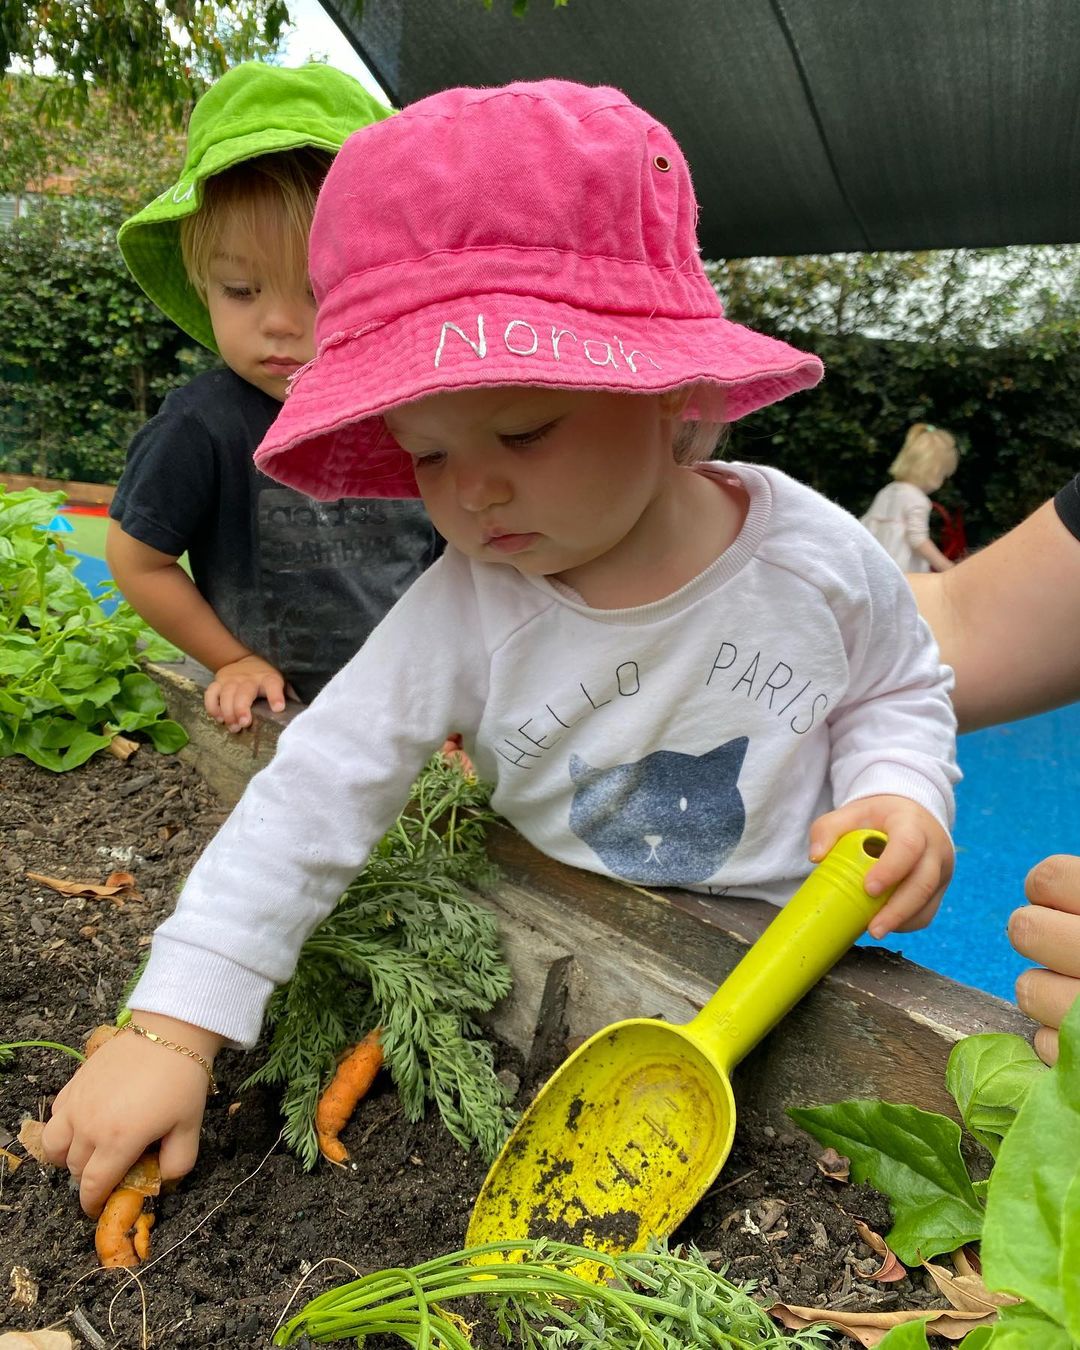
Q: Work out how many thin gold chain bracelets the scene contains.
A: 1